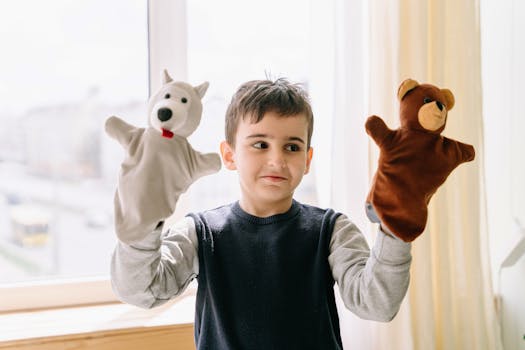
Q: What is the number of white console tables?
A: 0